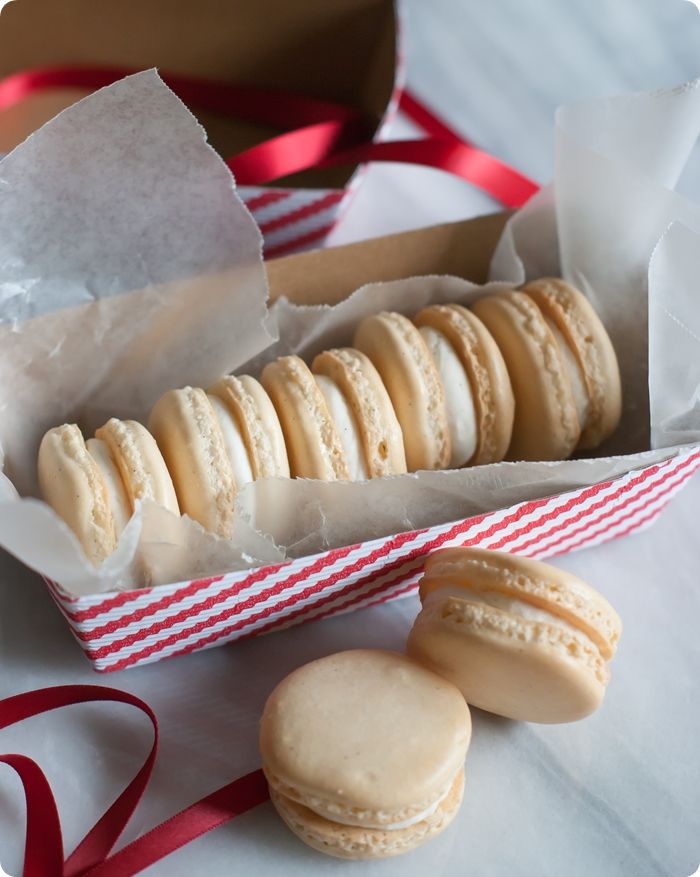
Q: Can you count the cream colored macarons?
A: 7